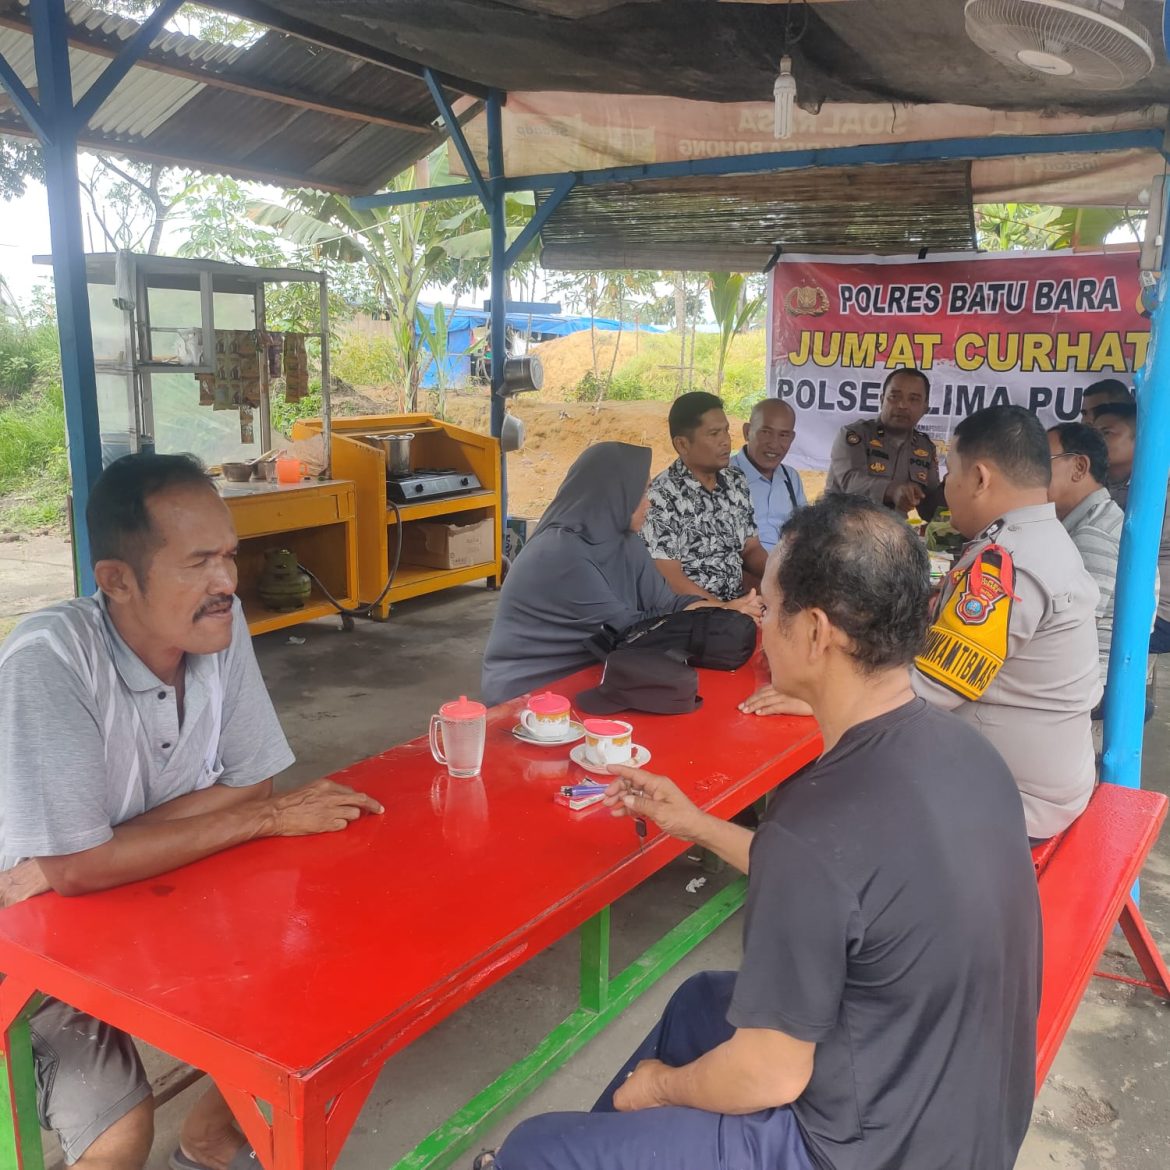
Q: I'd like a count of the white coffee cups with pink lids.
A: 2